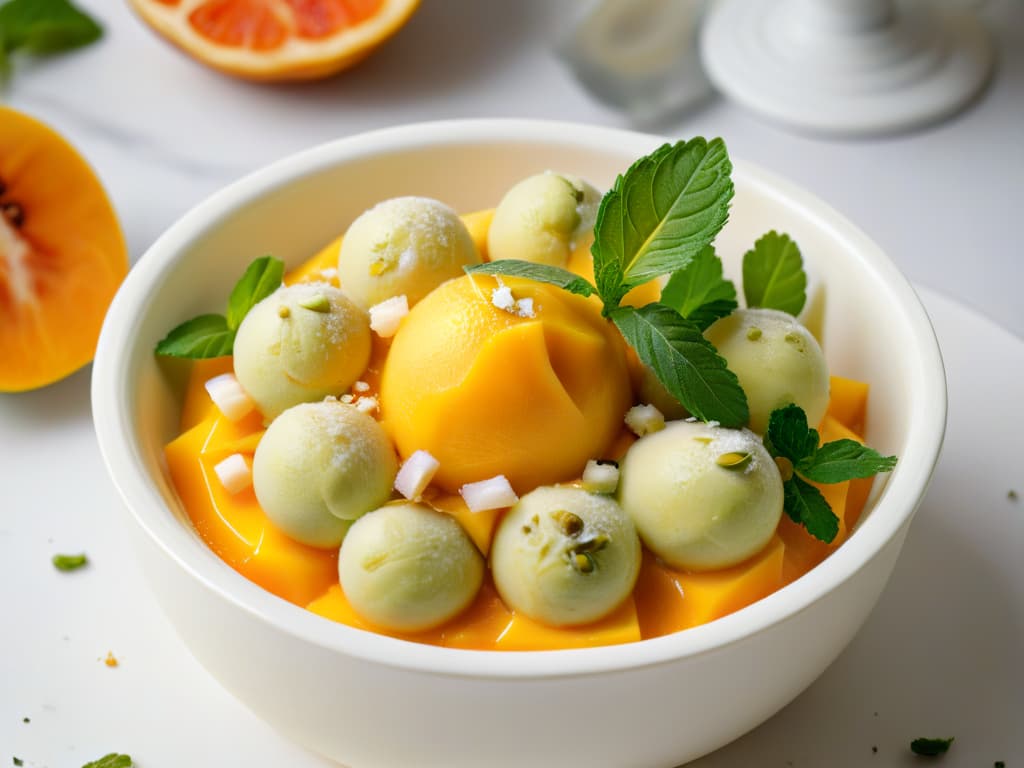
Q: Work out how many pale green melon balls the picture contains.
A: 8